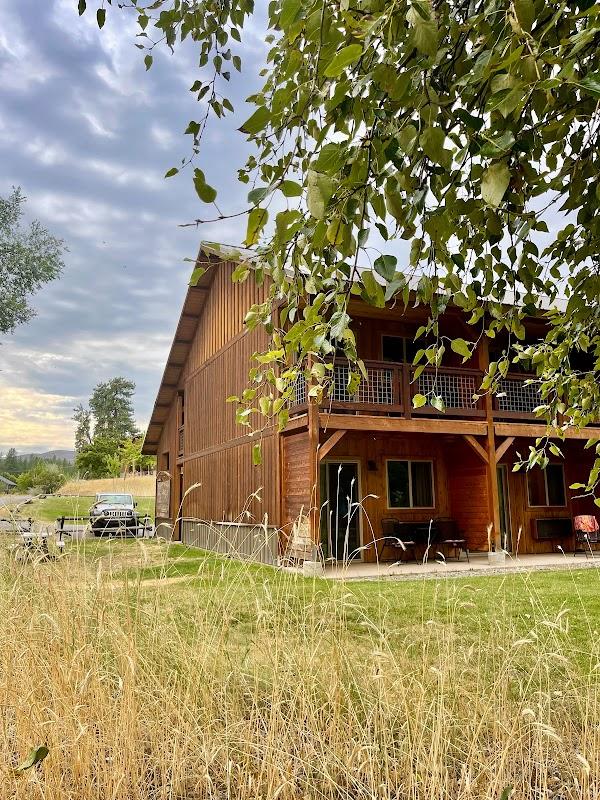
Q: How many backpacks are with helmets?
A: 0